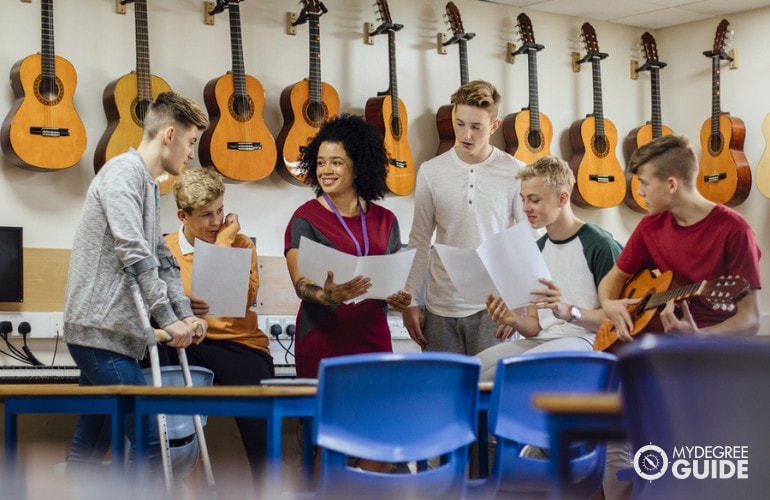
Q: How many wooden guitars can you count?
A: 12